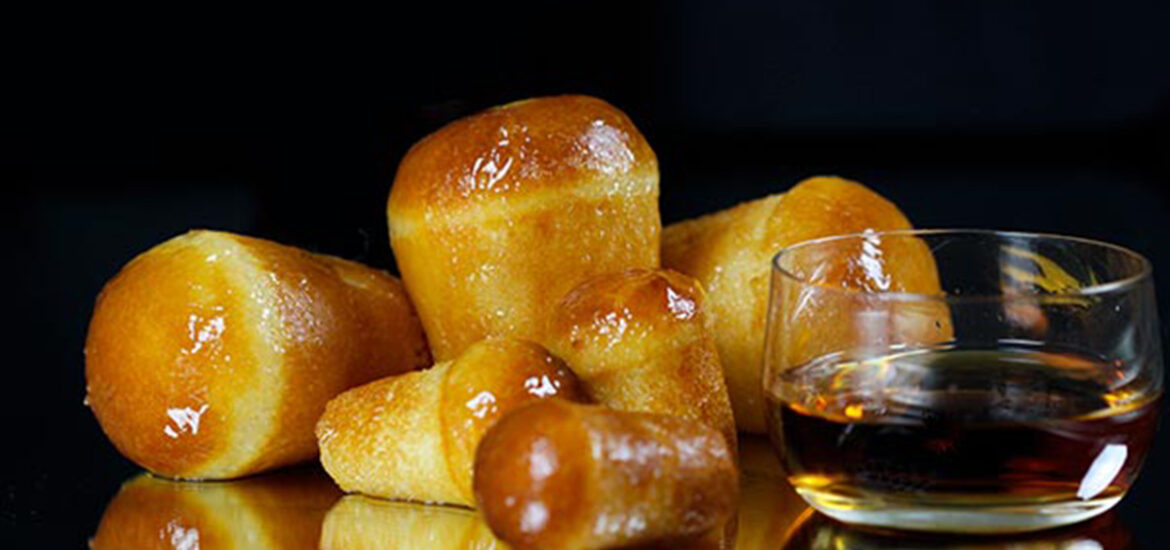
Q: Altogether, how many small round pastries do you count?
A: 6